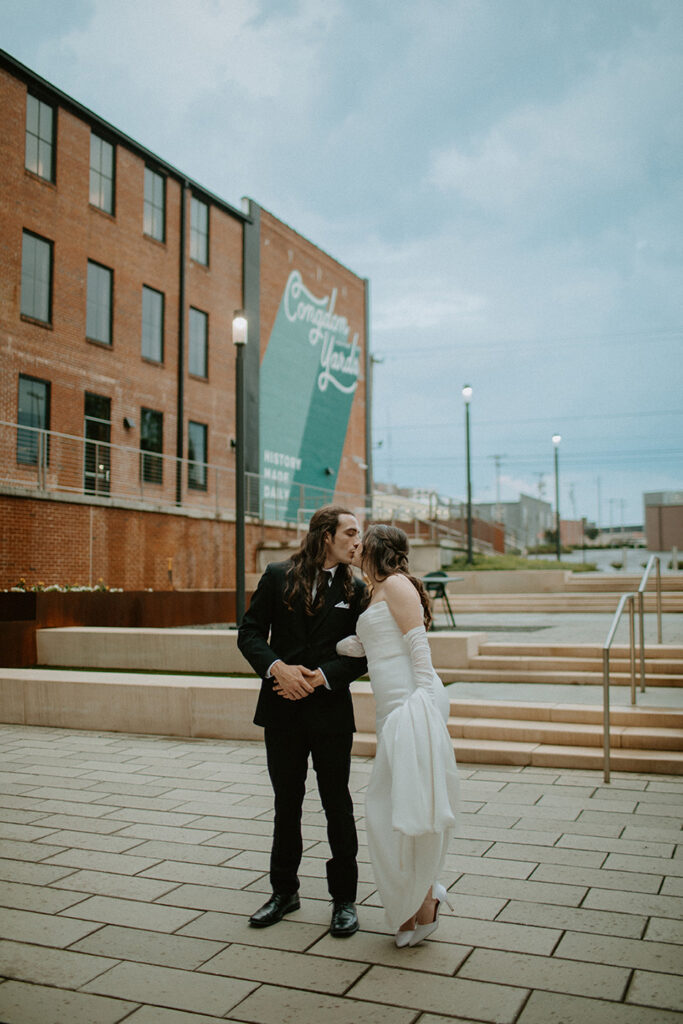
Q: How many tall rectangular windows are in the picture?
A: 11